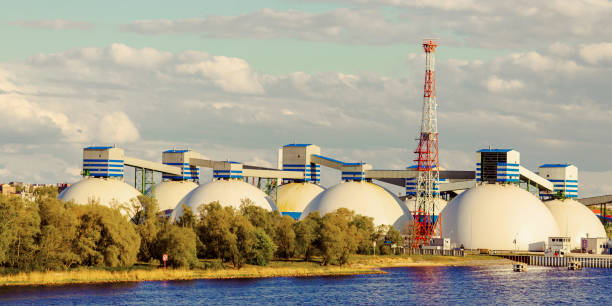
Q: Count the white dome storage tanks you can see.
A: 8